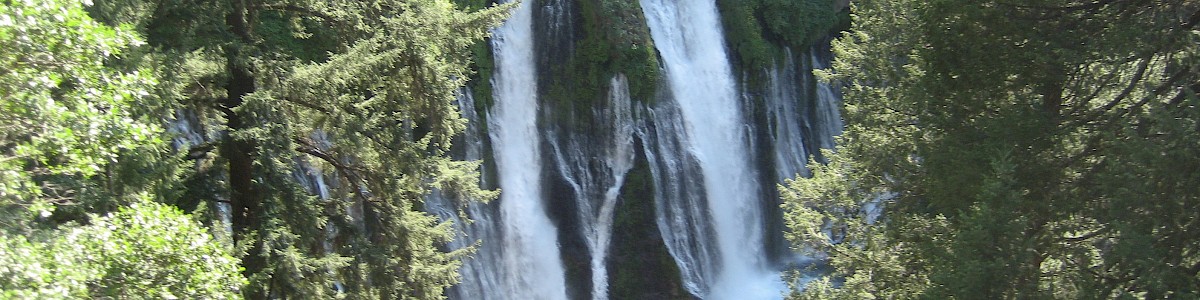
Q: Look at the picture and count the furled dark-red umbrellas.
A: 0